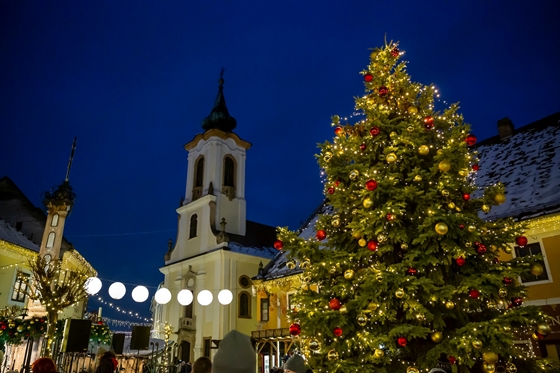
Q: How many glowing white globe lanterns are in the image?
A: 7